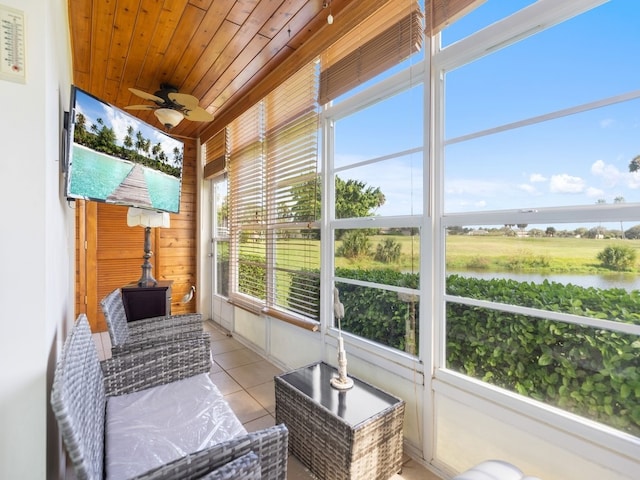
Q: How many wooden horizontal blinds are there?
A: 5